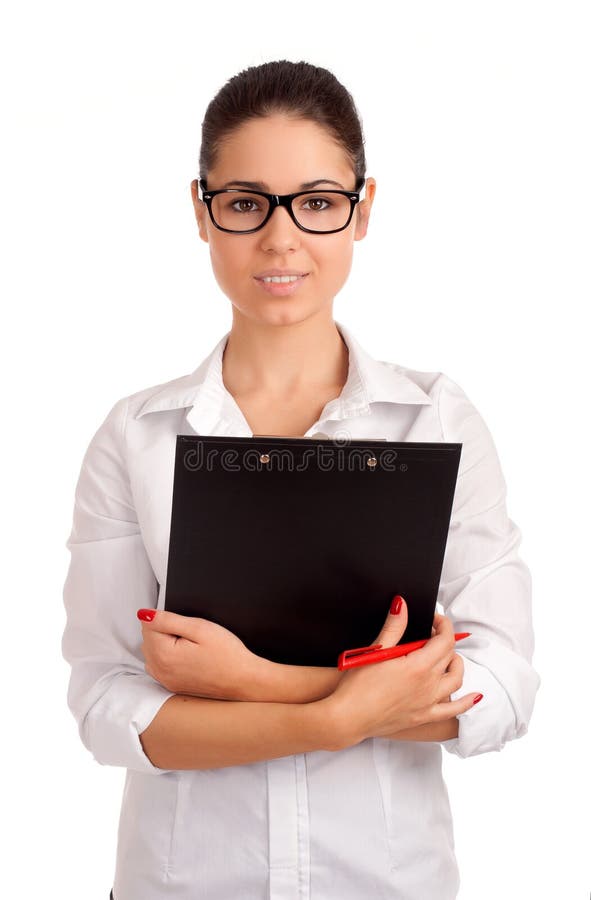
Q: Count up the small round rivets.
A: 2